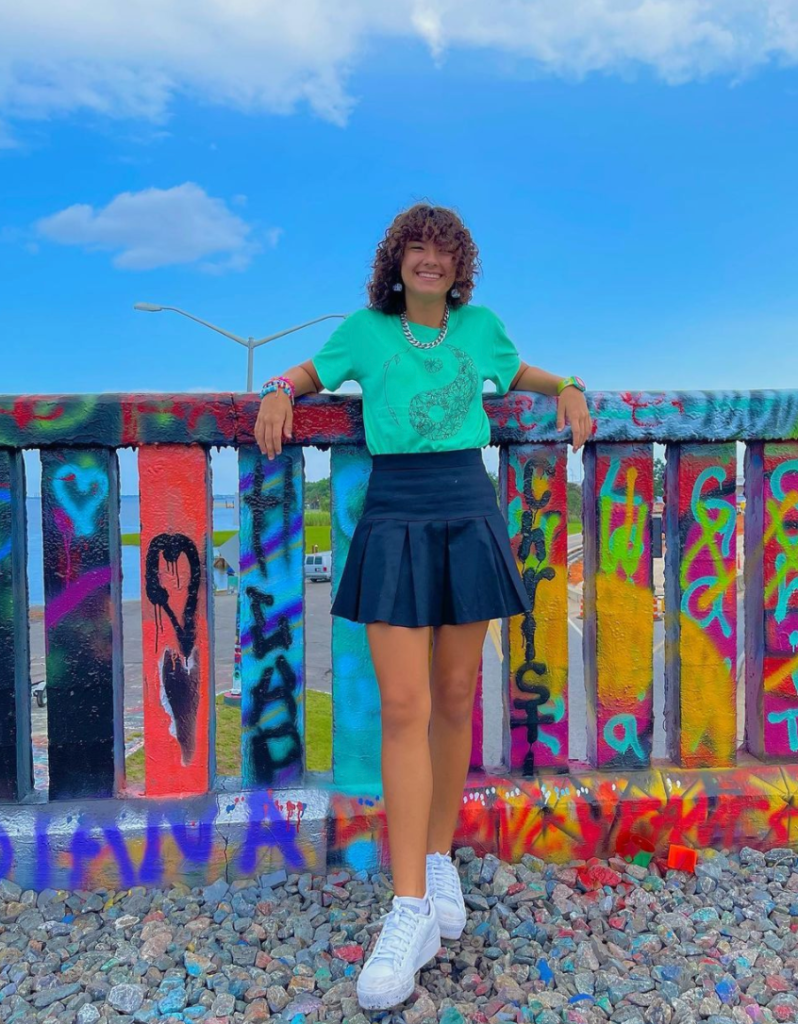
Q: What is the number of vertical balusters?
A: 10